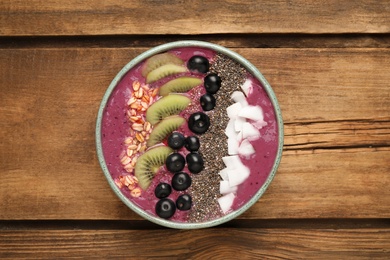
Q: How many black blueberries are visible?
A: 12